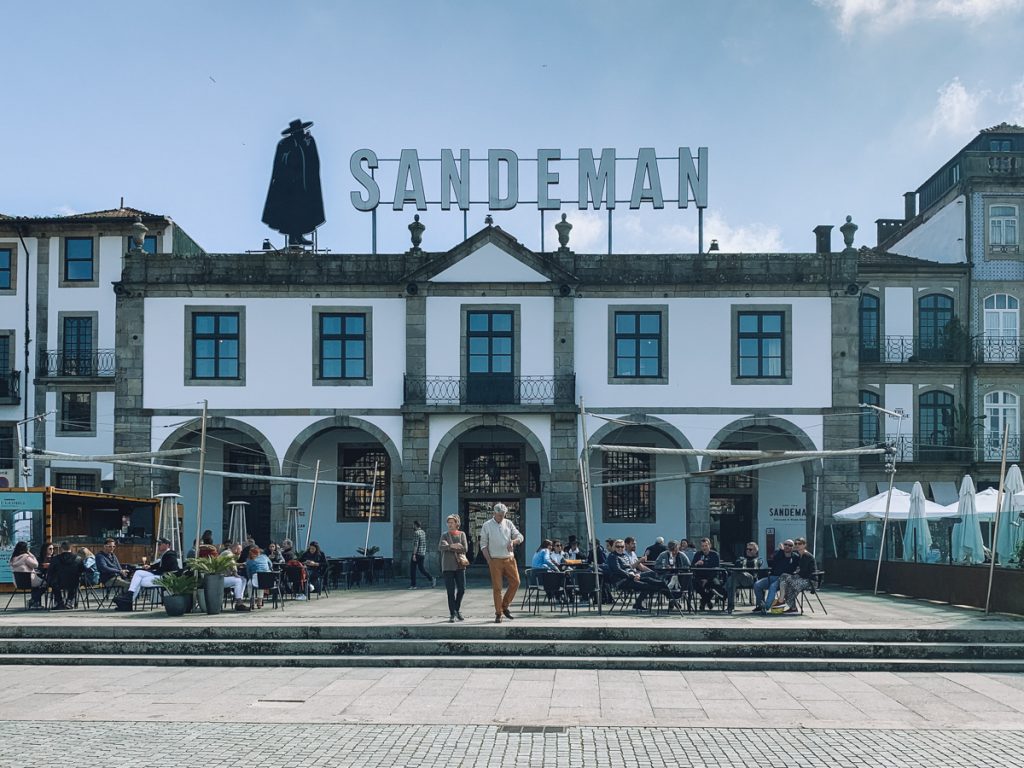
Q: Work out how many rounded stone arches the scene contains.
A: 5